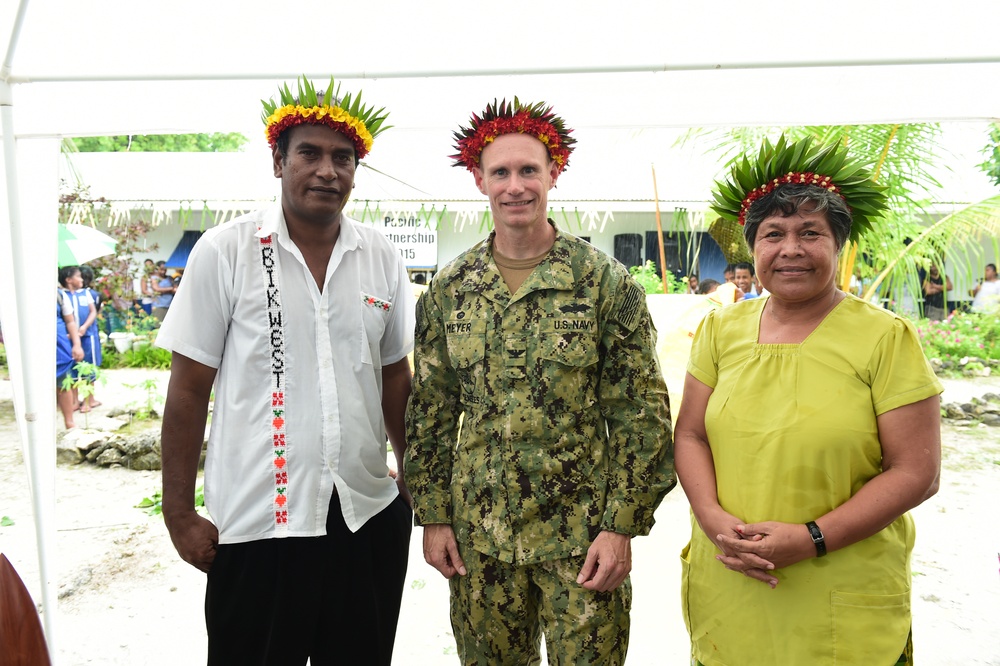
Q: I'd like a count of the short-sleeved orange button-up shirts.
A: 0